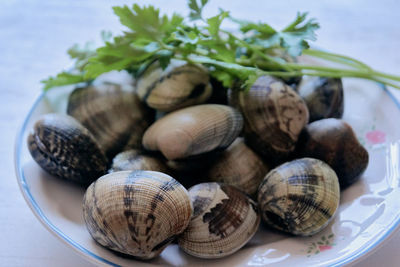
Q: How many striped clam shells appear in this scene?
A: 12